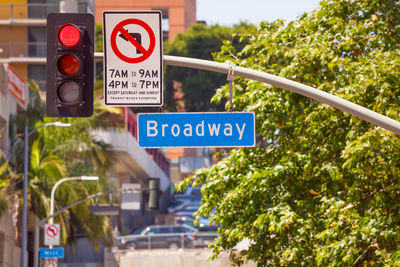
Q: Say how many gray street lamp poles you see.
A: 2